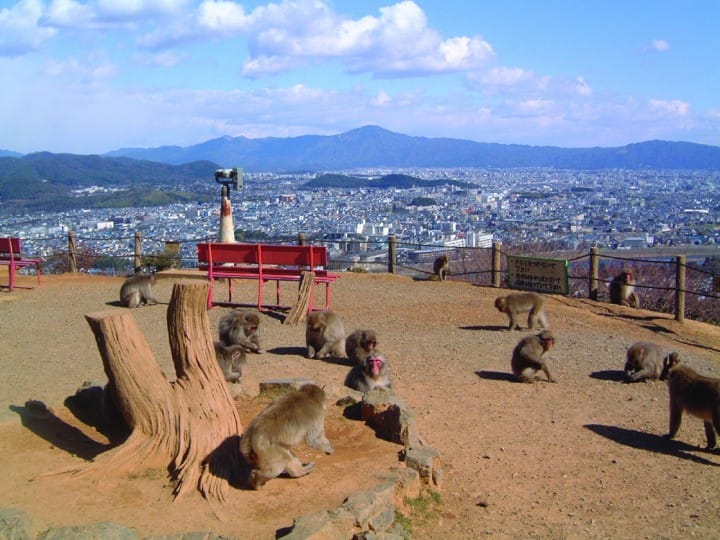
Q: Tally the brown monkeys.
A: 13